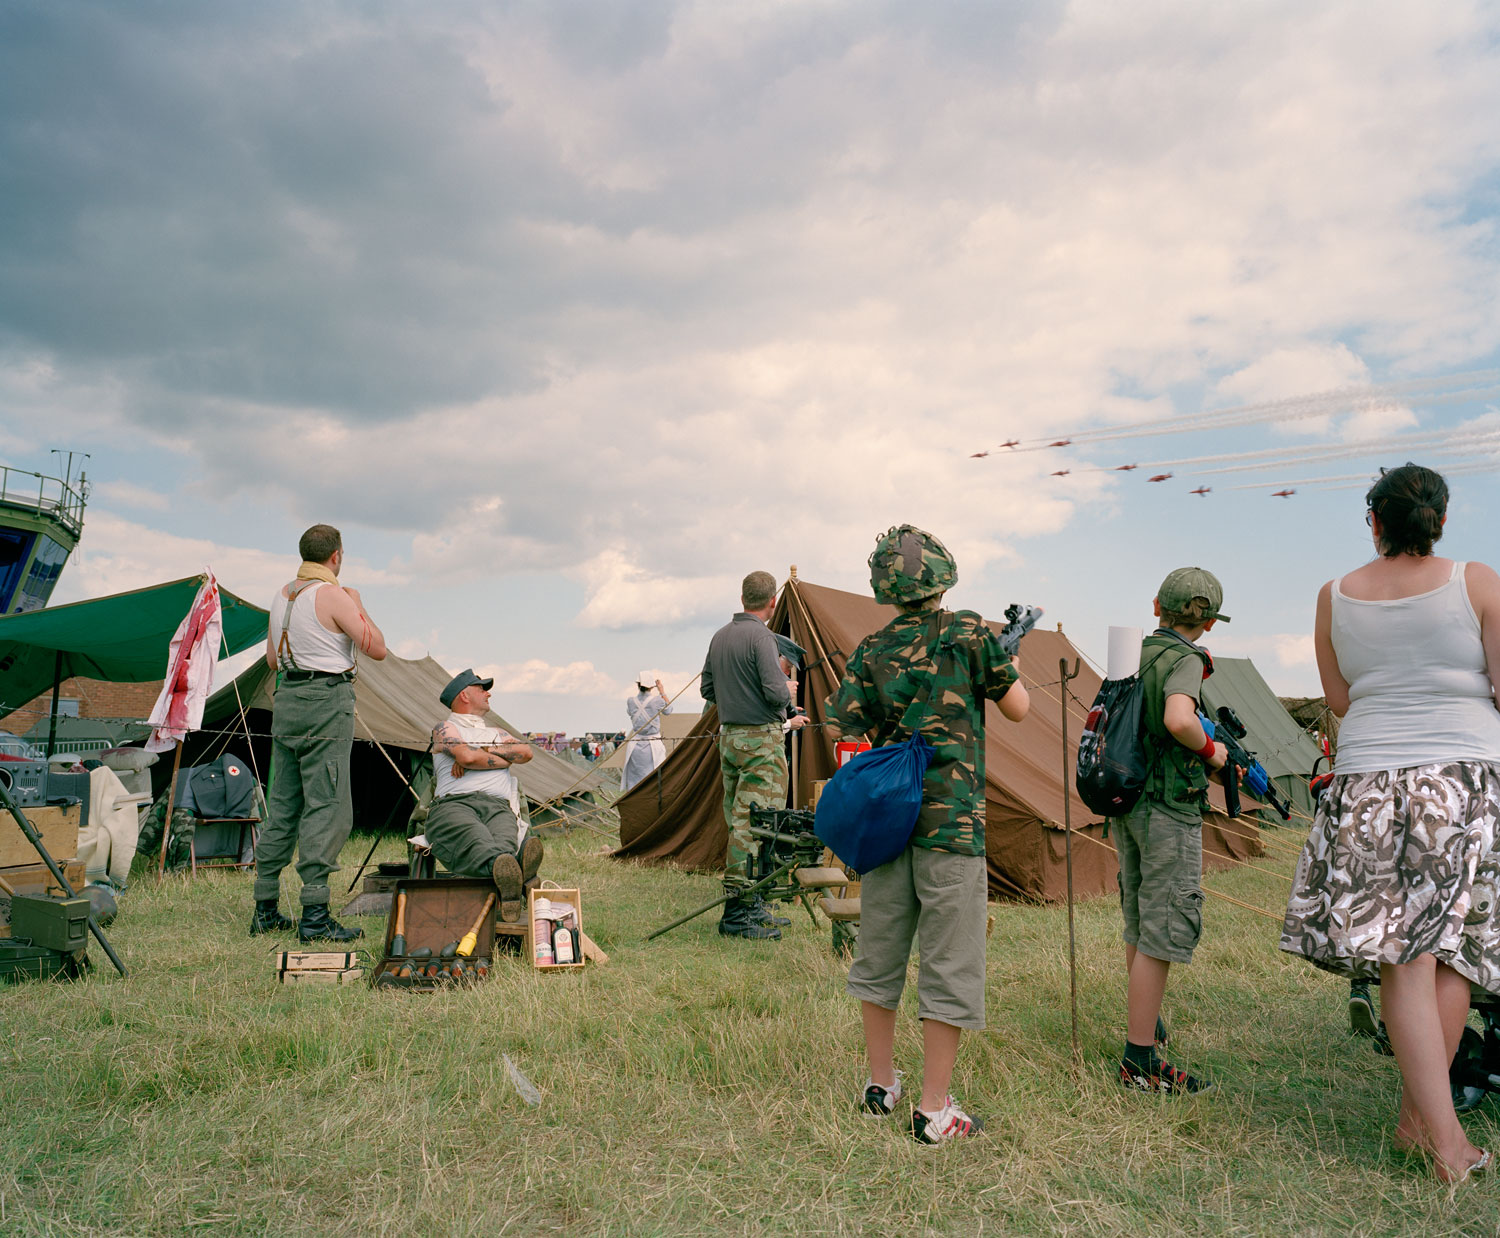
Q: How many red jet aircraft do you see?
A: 8